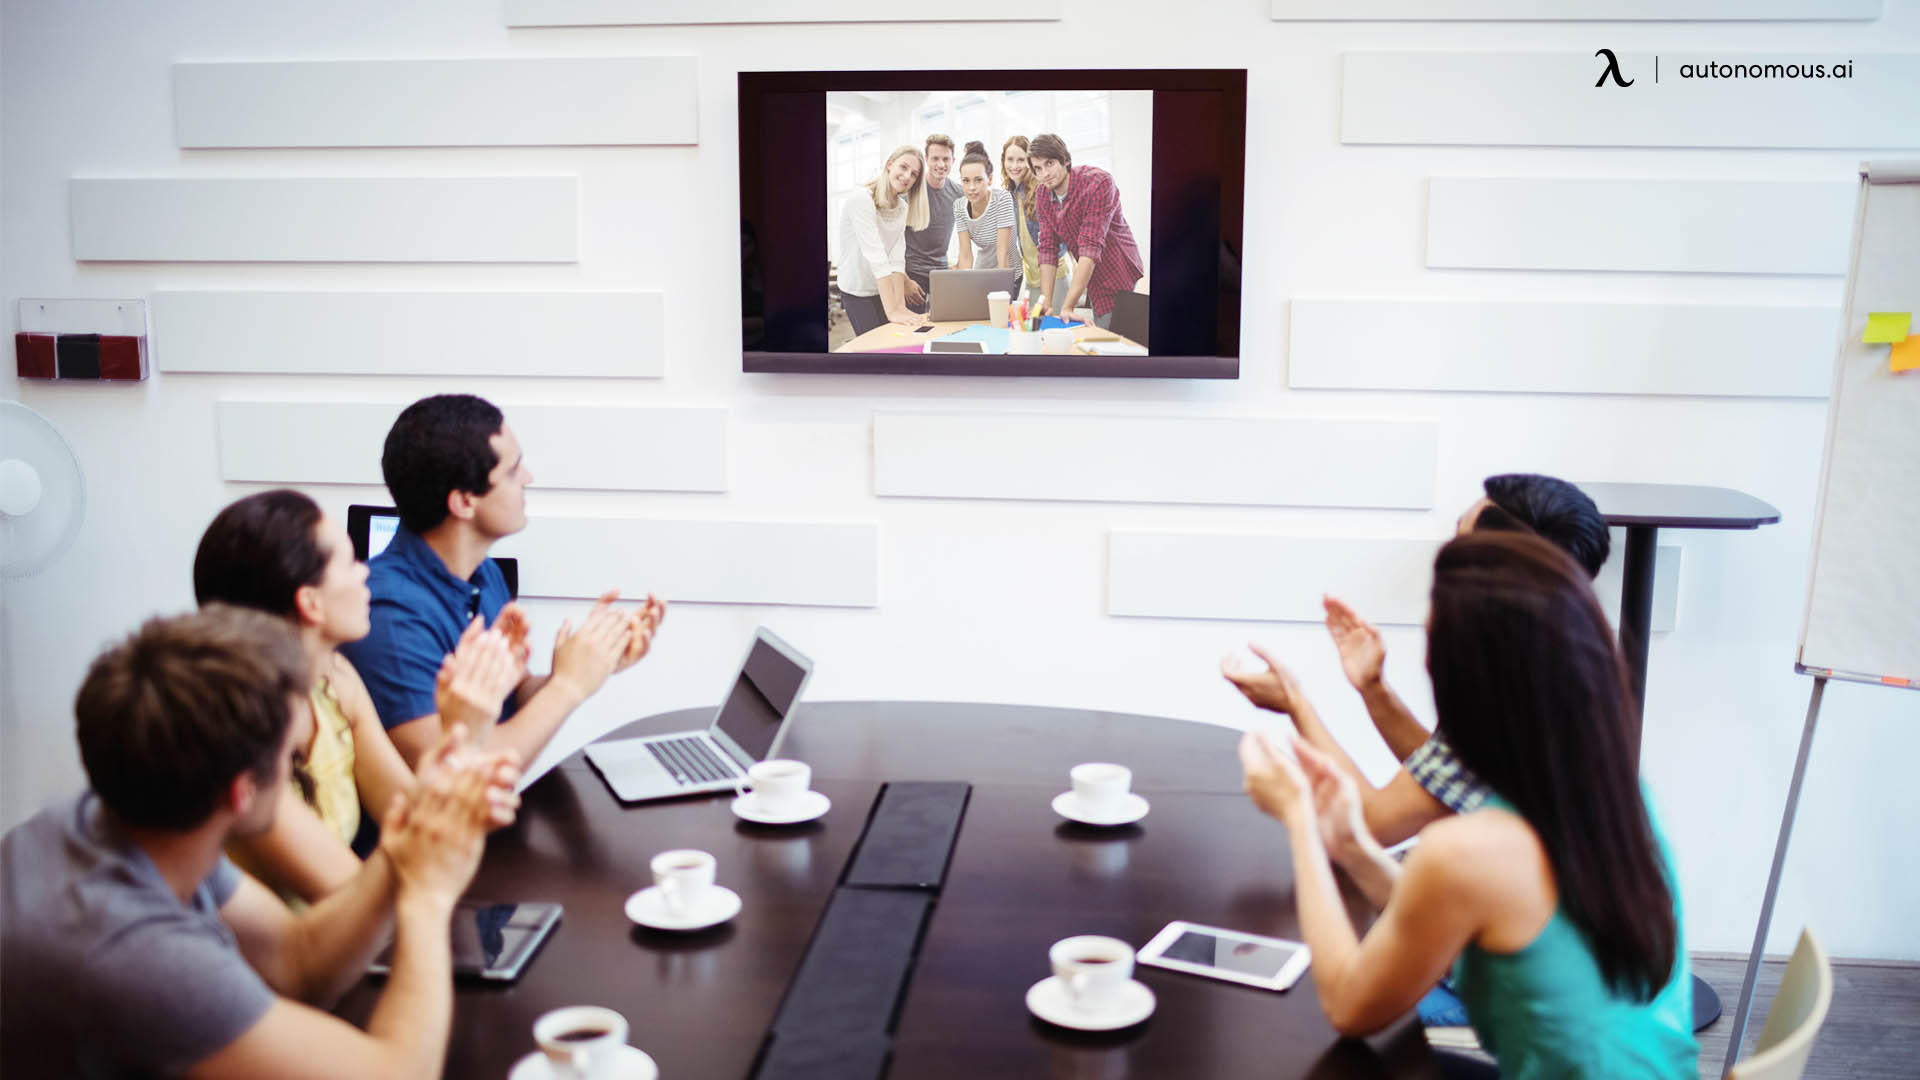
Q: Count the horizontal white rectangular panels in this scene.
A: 12